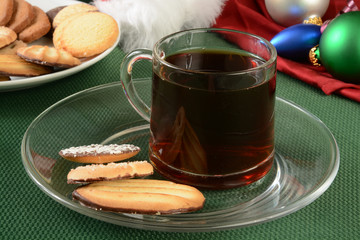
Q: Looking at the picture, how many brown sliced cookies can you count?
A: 3